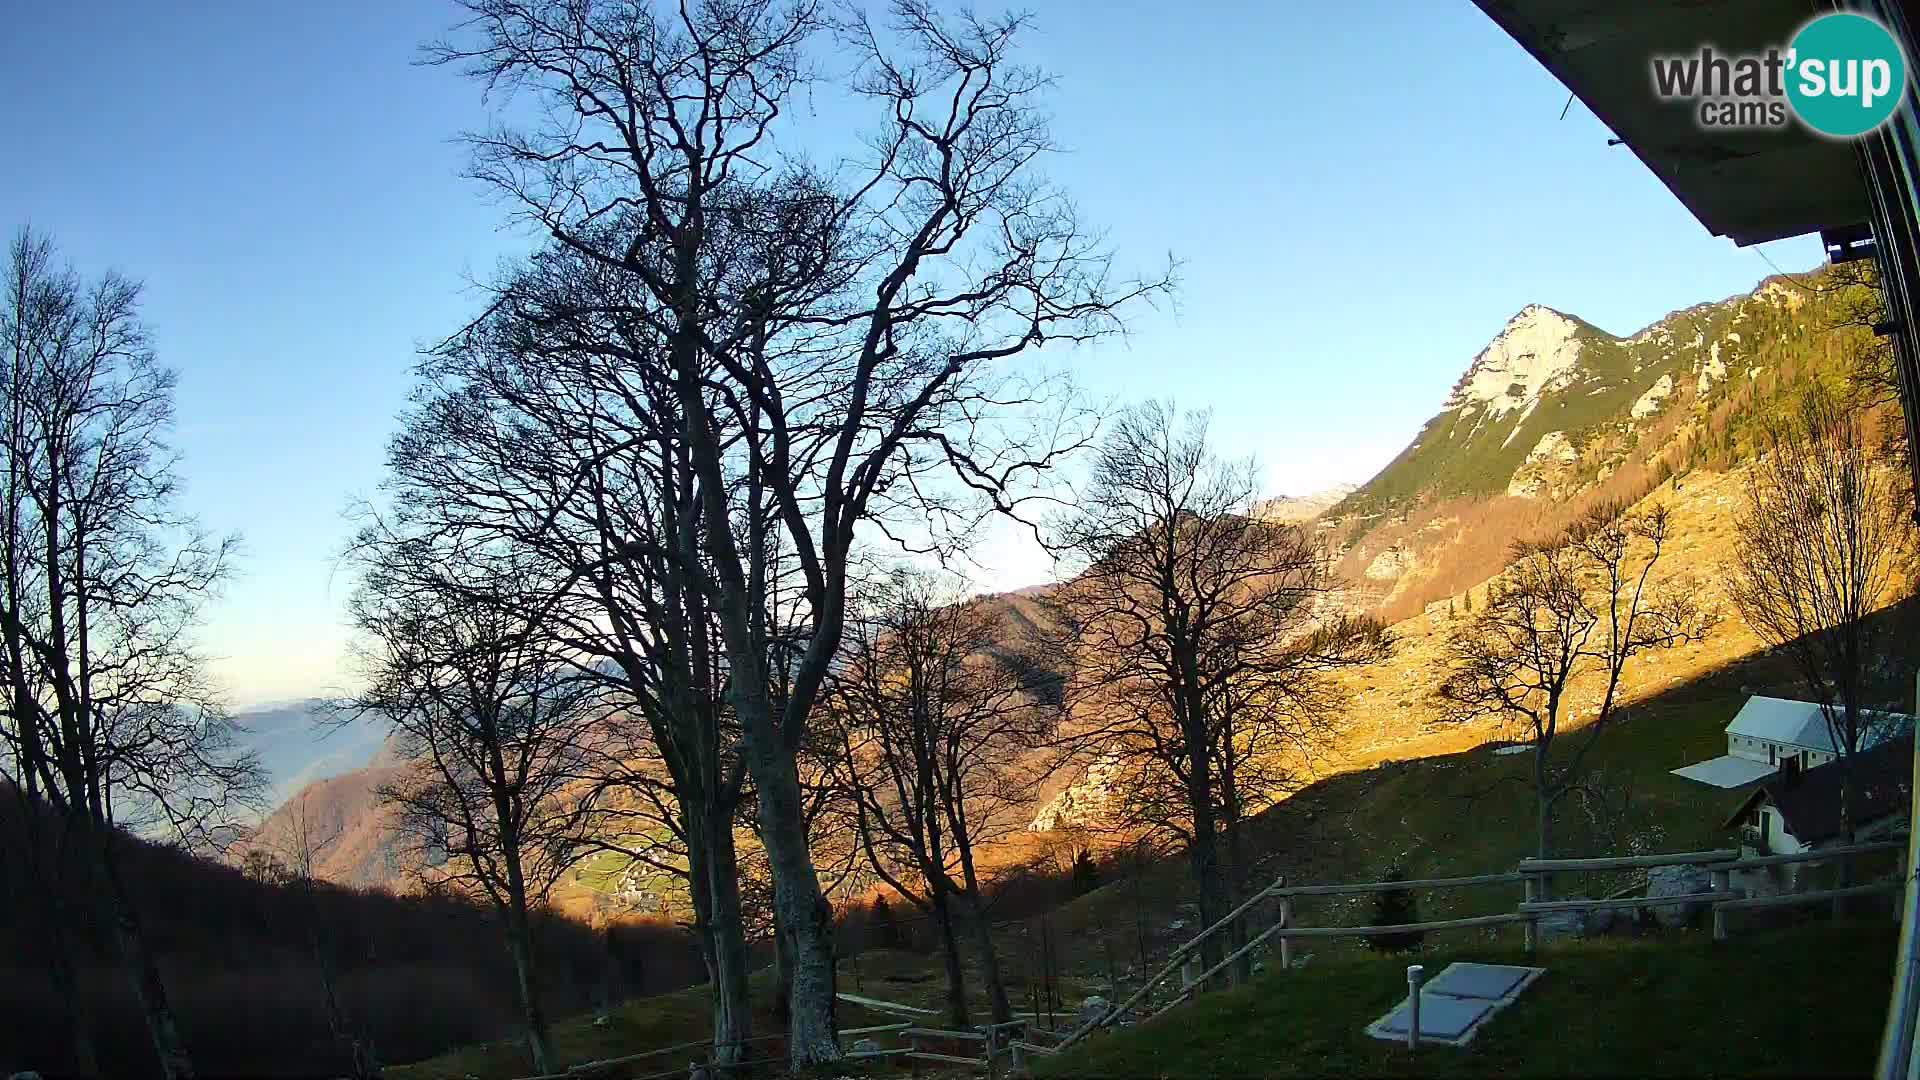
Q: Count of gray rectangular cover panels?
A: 2